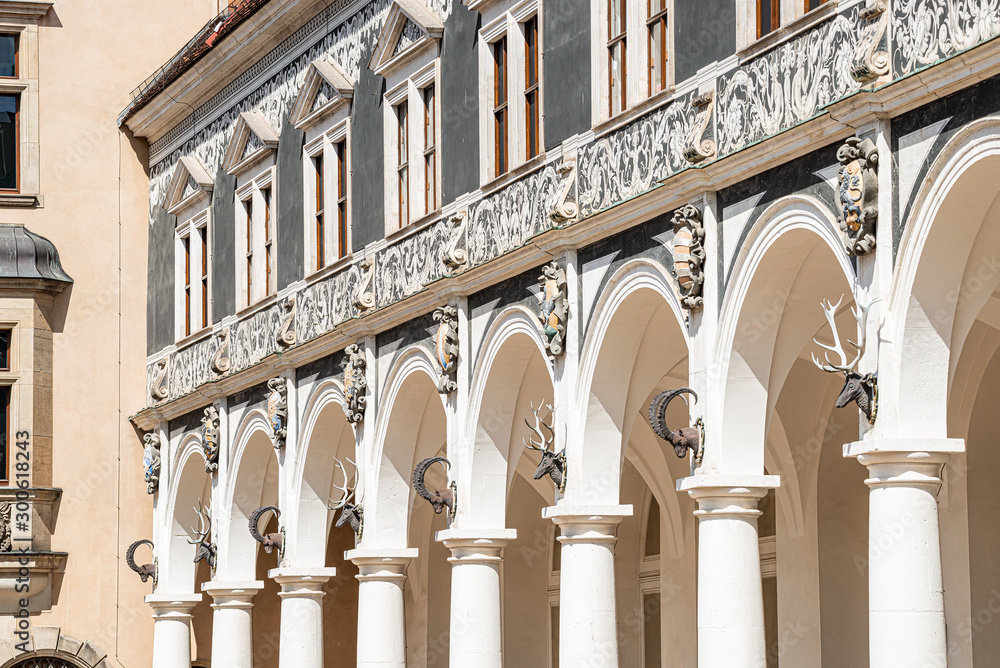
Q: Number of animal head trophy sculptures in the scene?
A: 8